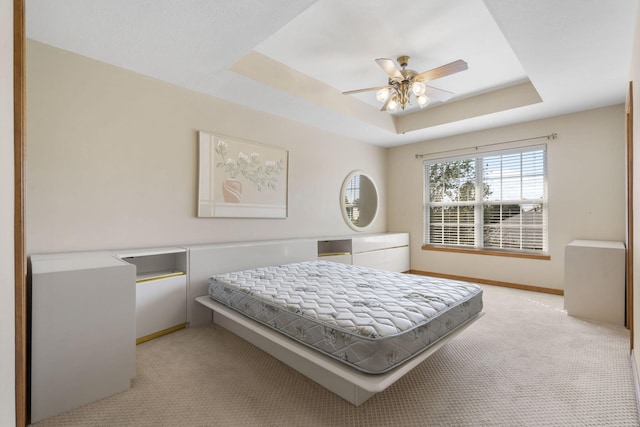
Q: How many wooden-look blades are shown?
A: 5